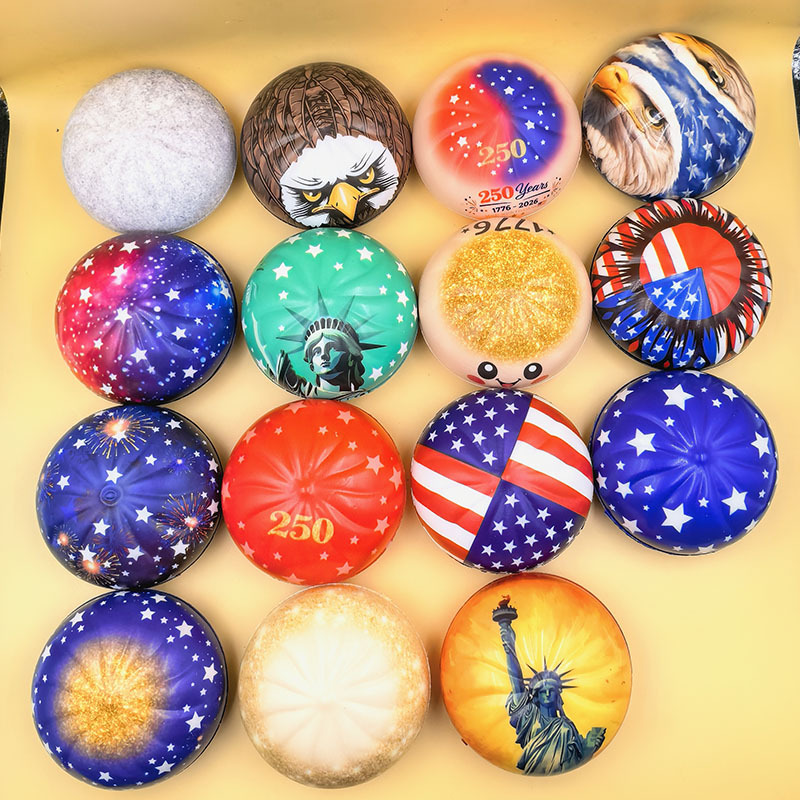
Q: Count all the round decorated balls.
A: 15